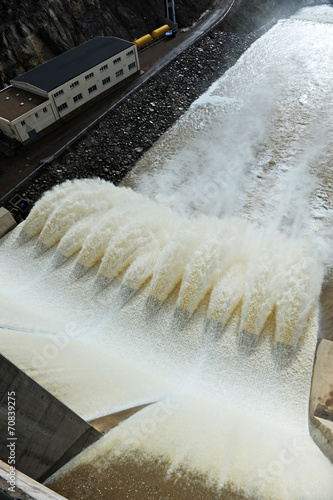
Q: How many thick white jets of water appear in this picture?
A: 11